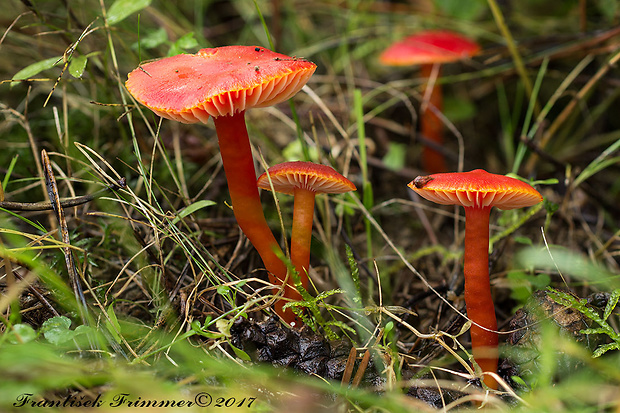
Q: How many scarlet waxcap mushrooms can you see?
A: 4